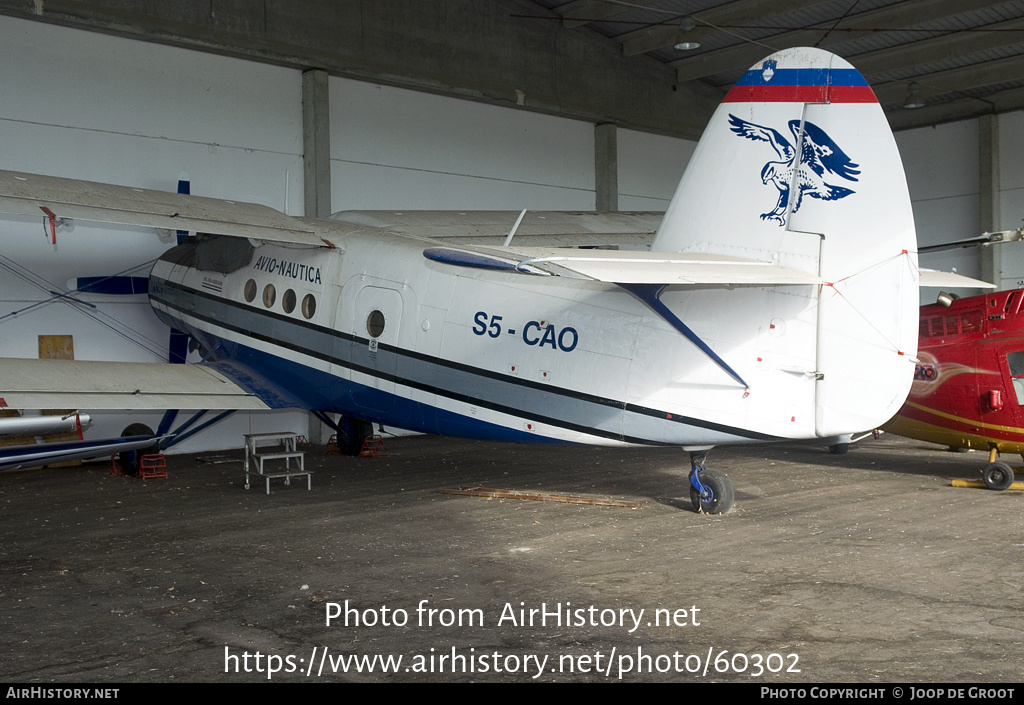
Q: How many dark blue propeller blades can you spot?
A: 3